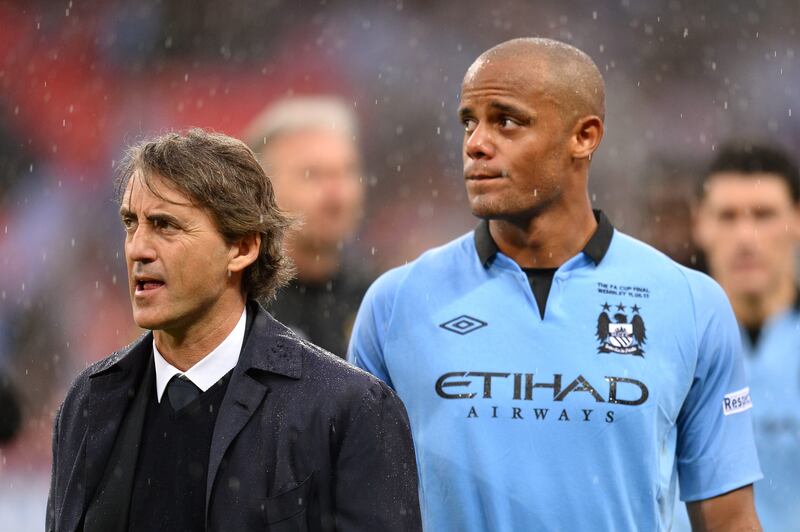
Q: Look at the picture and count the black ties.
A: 1